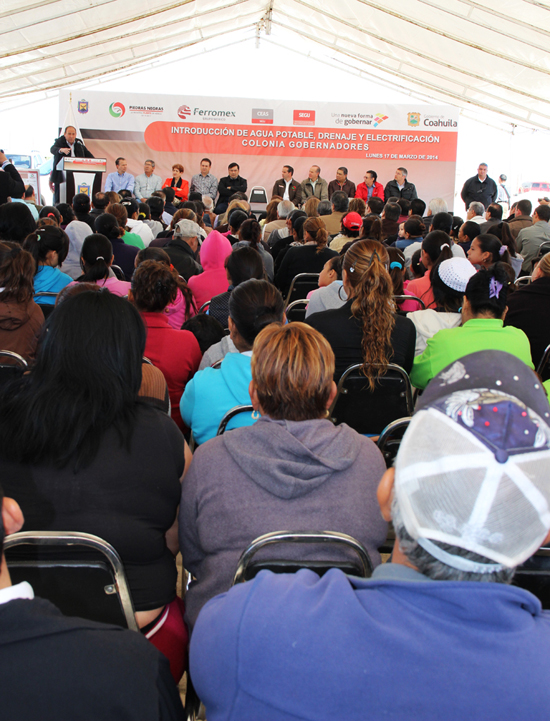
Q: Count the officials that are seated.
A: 10